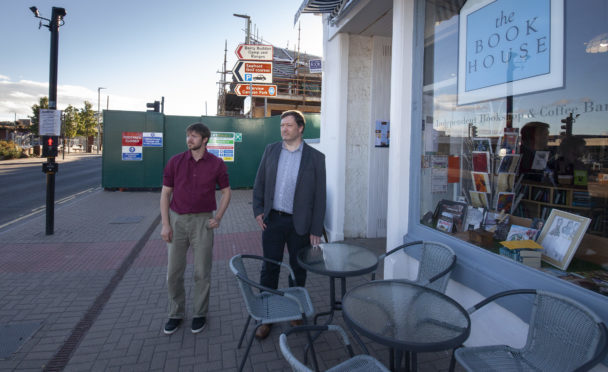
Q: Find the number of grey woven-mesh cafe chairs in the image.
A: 4